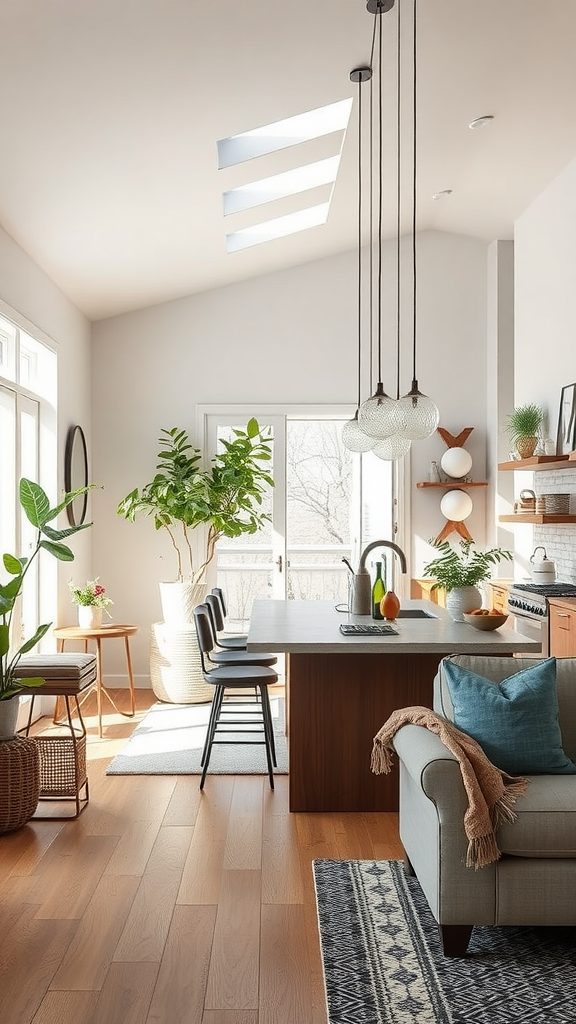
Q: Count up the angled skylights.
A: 3